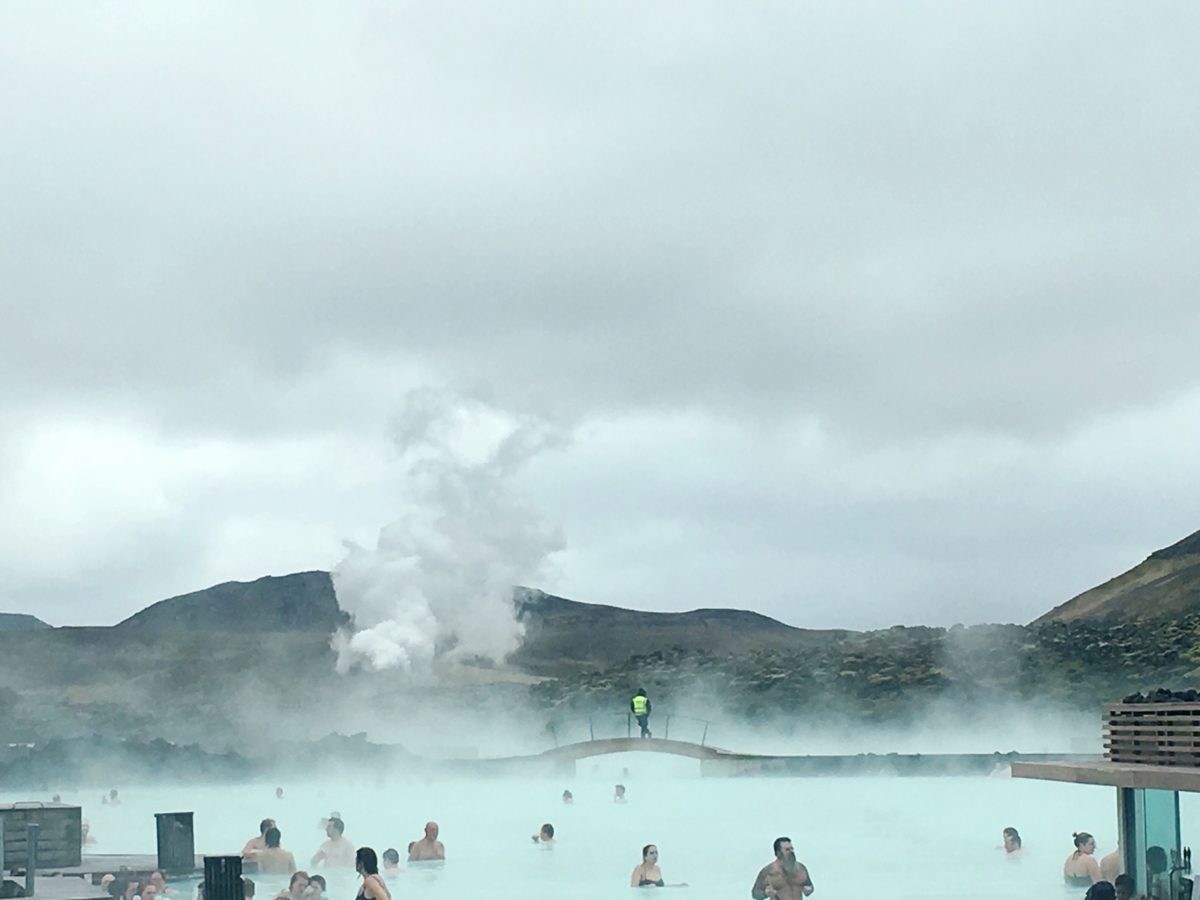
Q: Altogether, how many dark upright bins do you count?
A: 2